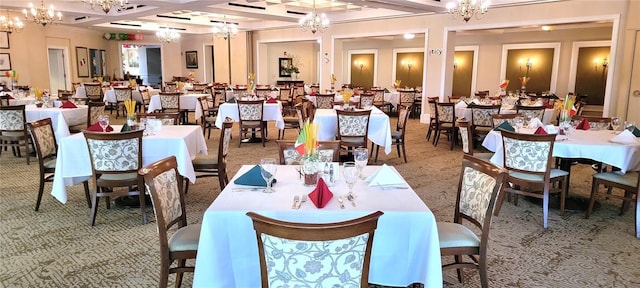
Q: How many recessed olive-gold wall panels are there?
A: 5